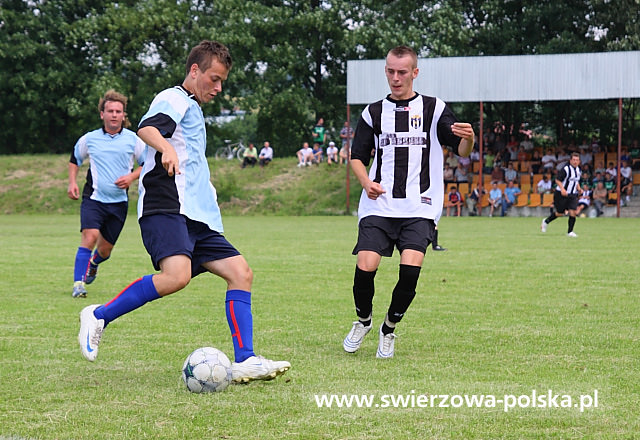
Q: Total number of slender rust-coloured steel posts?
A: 3